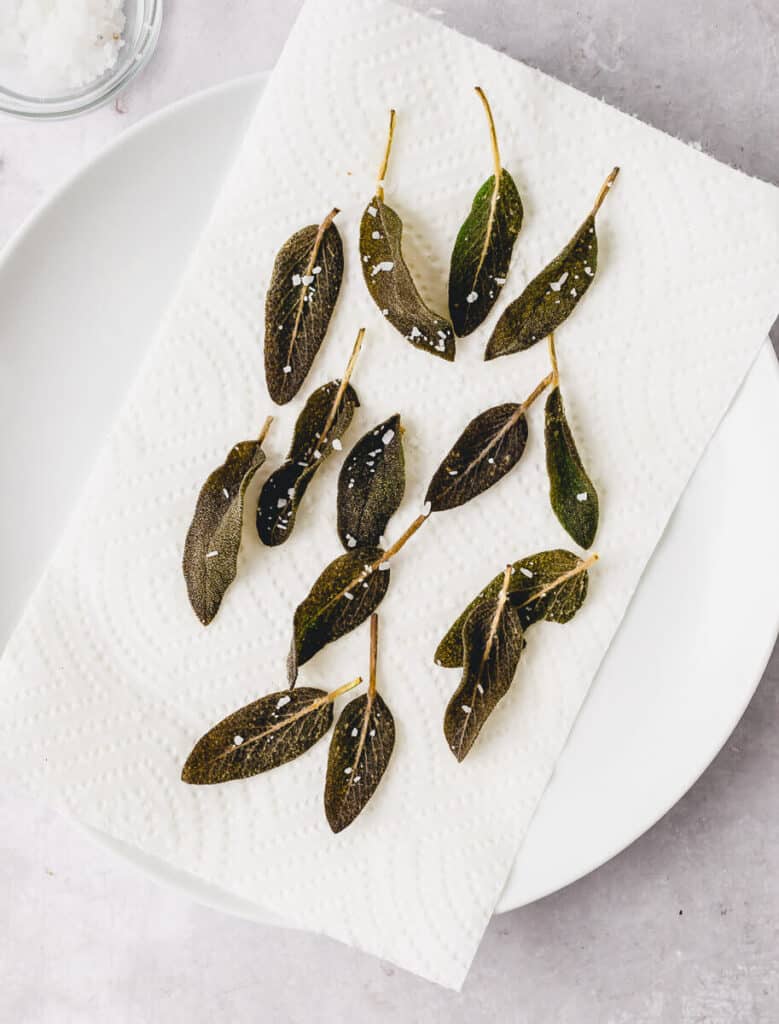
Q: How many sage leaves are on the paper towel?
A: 14